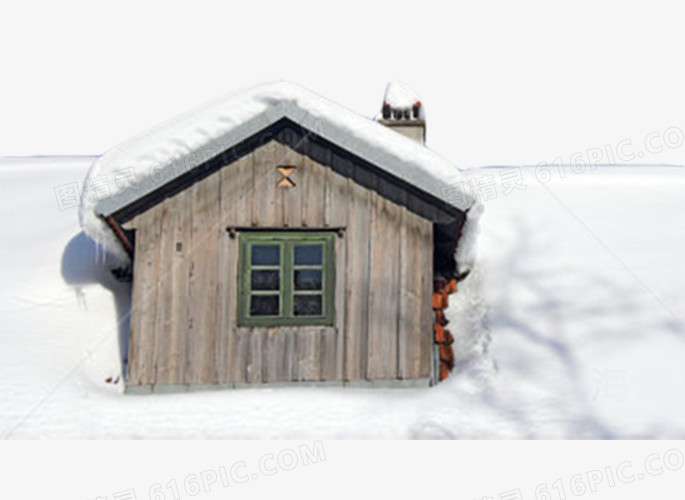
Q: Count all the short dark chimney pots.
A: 4